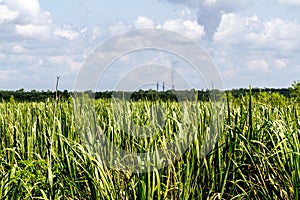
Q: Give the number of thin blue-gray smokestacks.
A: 2